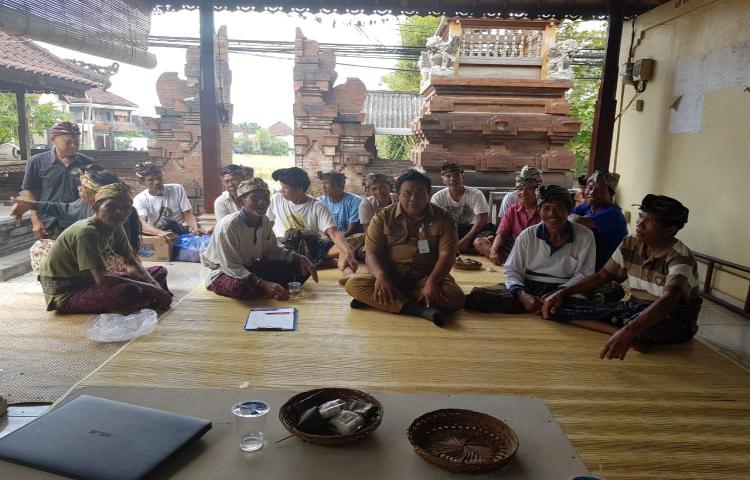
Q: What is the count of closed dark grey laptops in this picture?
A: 1